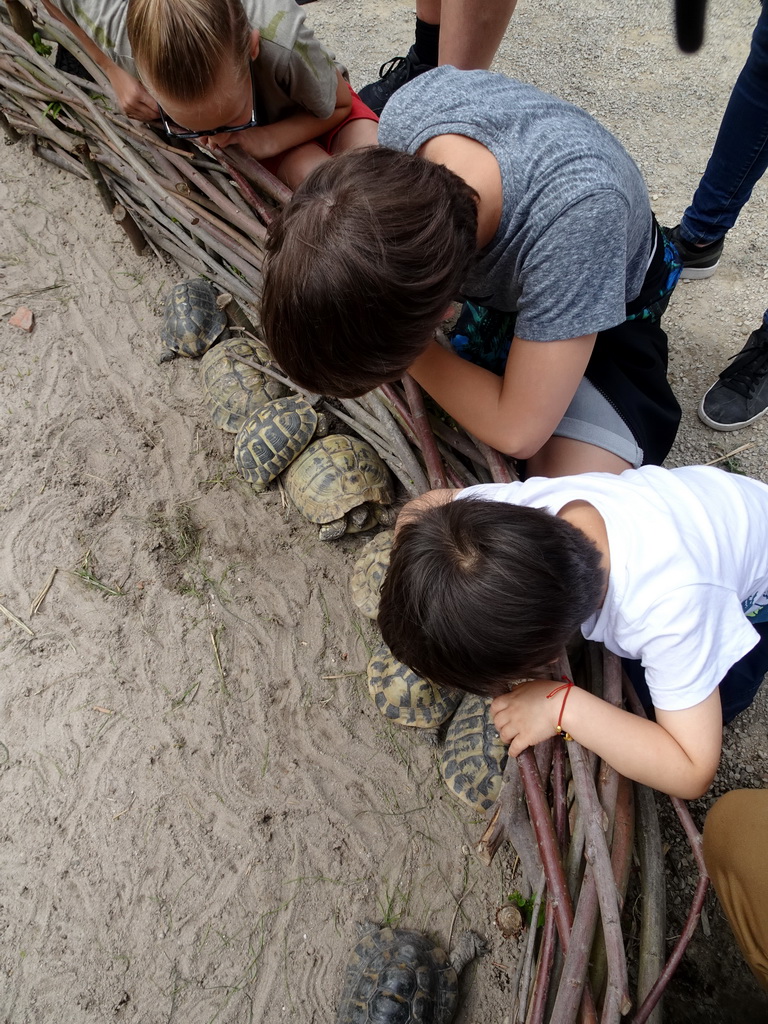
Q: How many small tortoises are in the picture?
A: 8